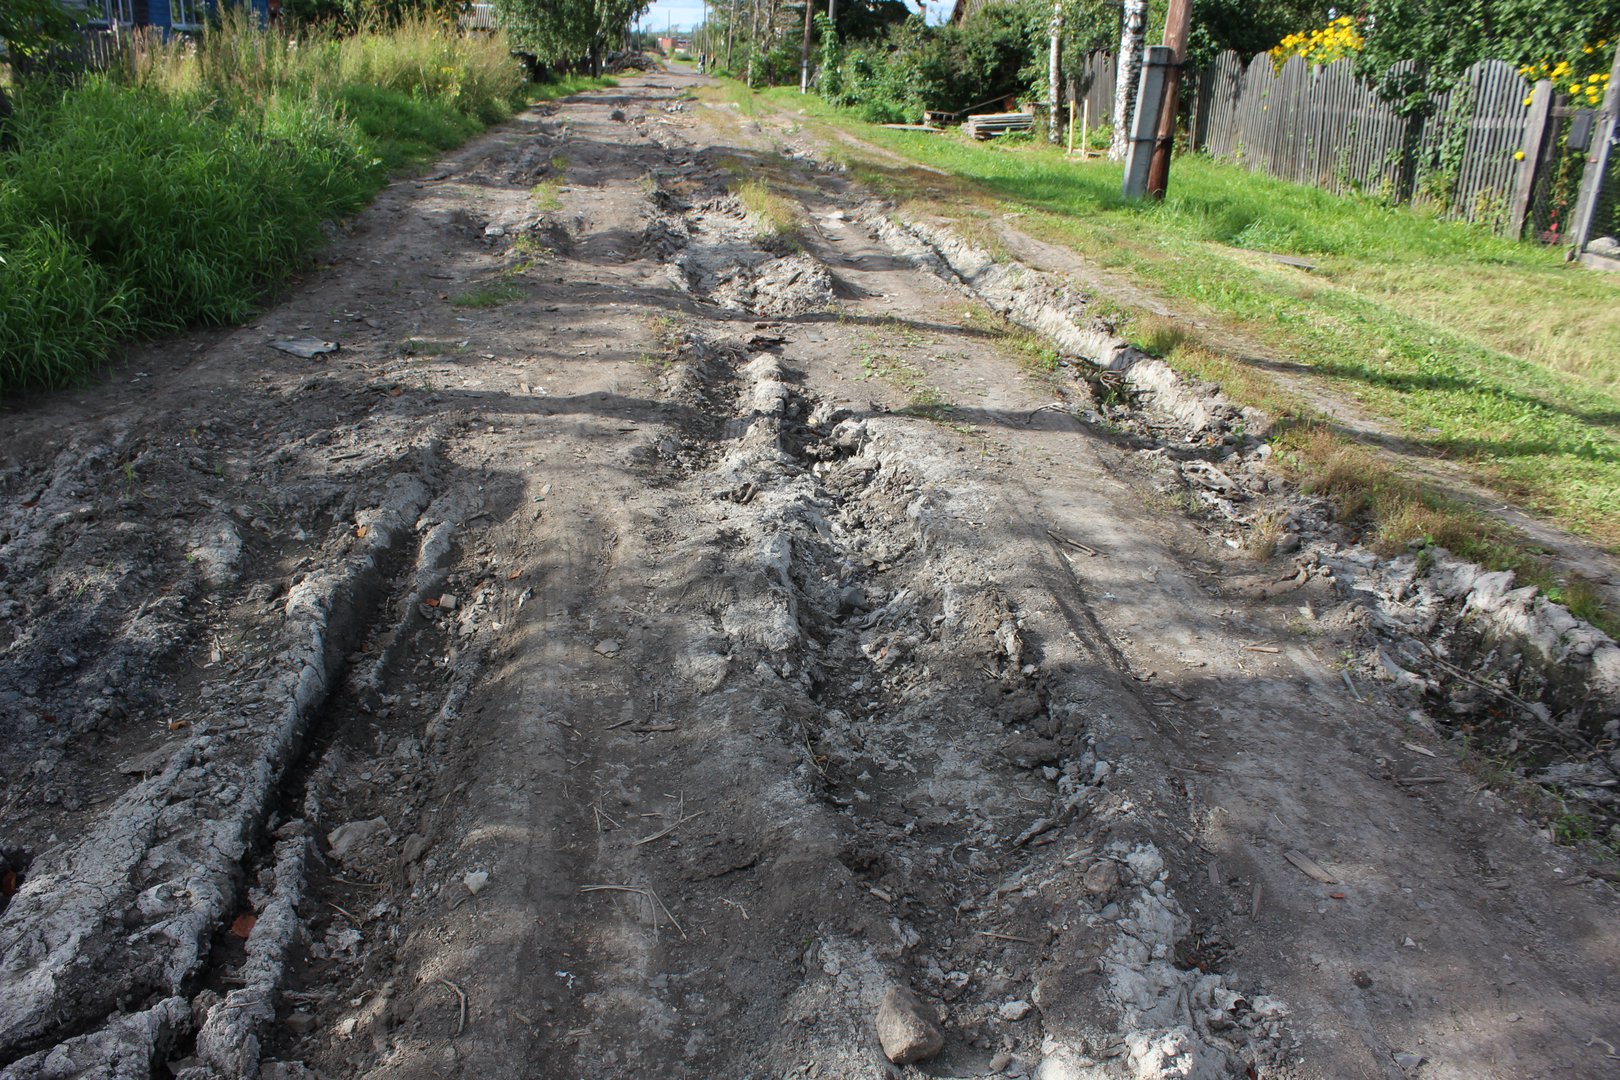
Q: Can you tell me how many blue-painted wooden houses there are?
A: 1